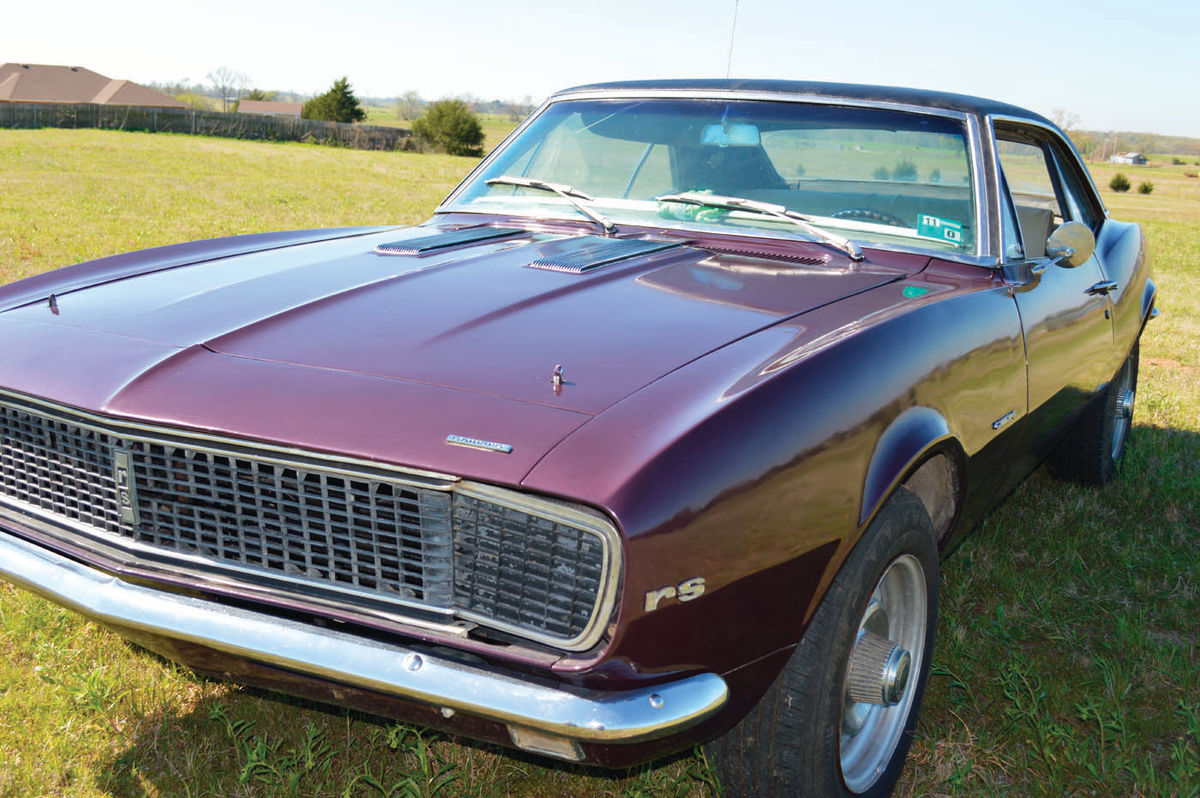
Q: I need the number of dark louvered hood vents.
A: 2